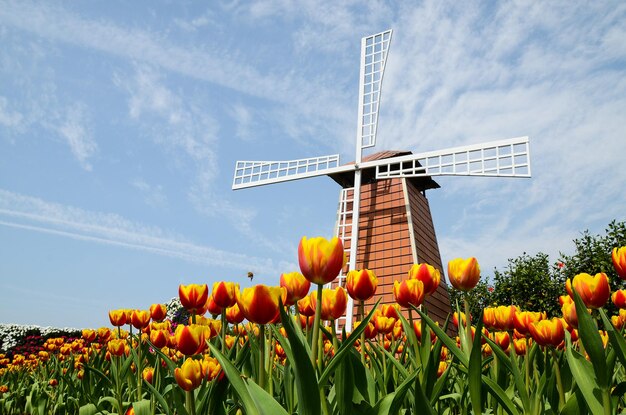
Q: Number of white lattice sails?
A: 4